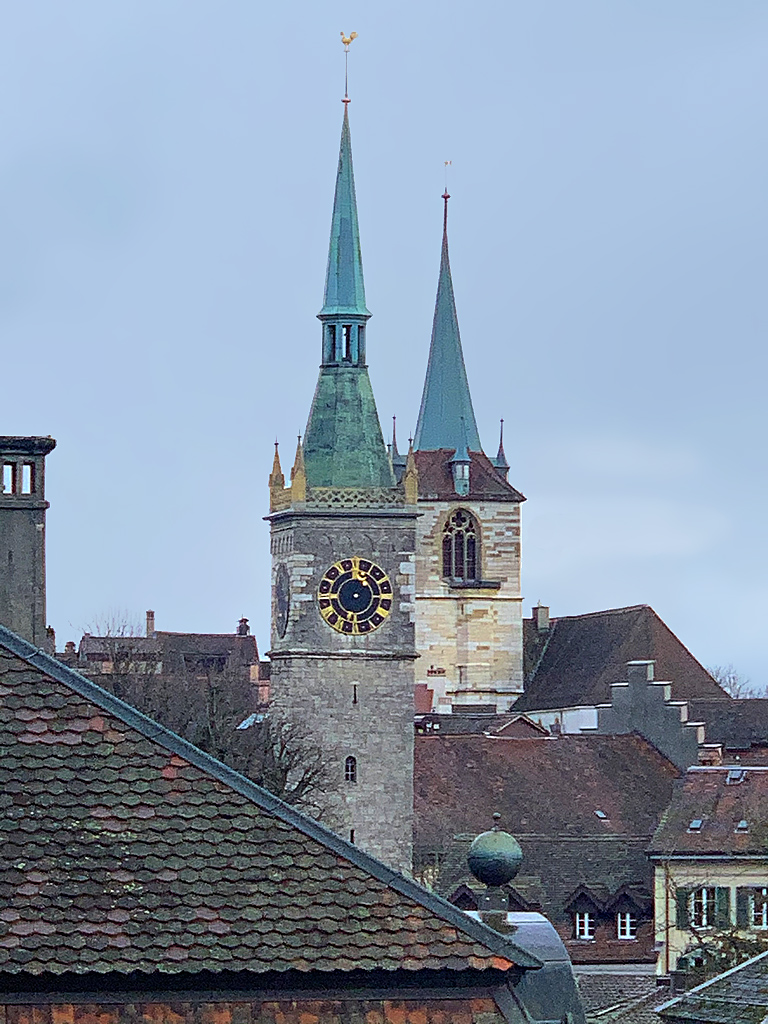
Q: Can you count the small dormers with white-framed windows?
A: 2